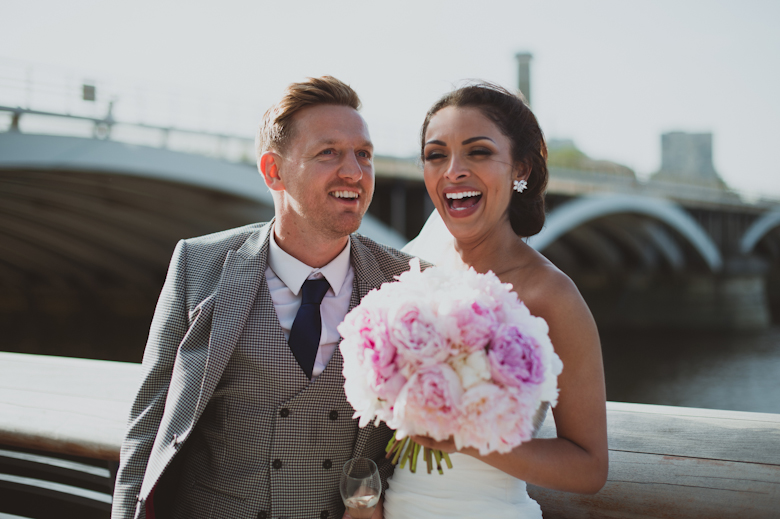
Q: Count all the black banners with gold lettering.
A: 0